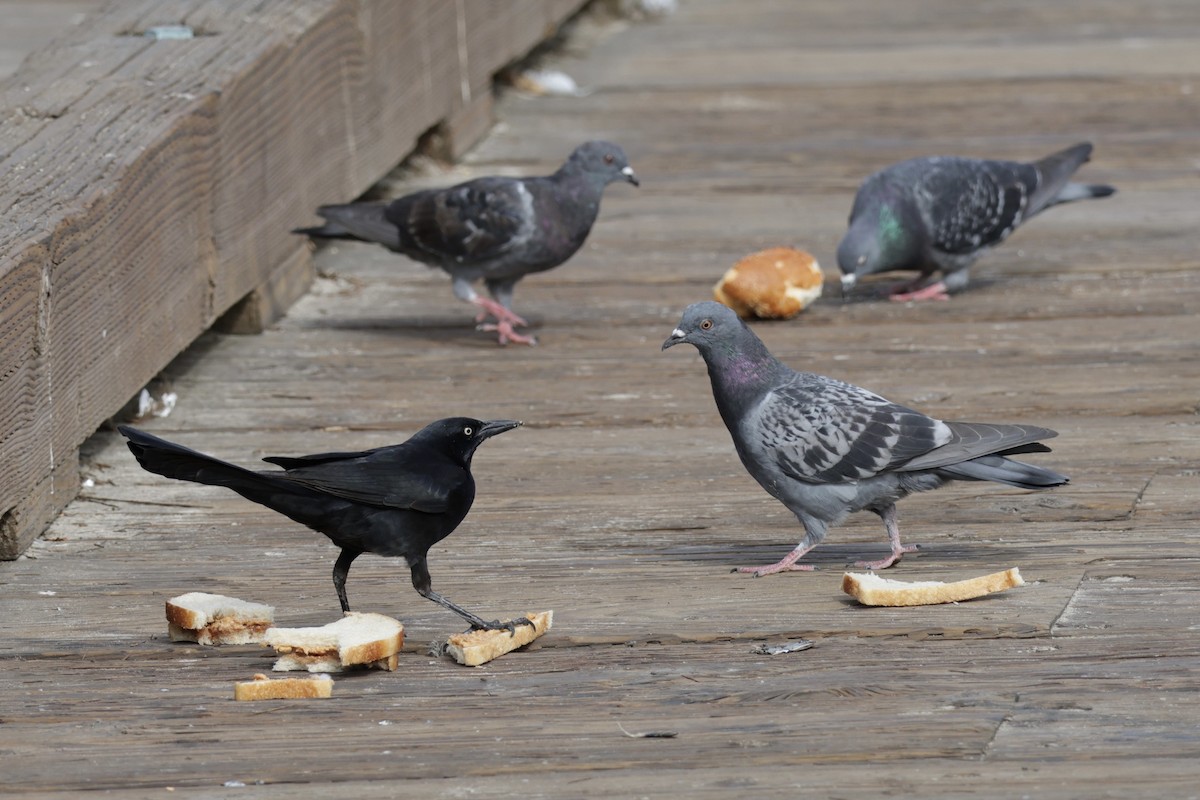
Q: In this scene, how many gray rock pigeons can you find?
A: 3